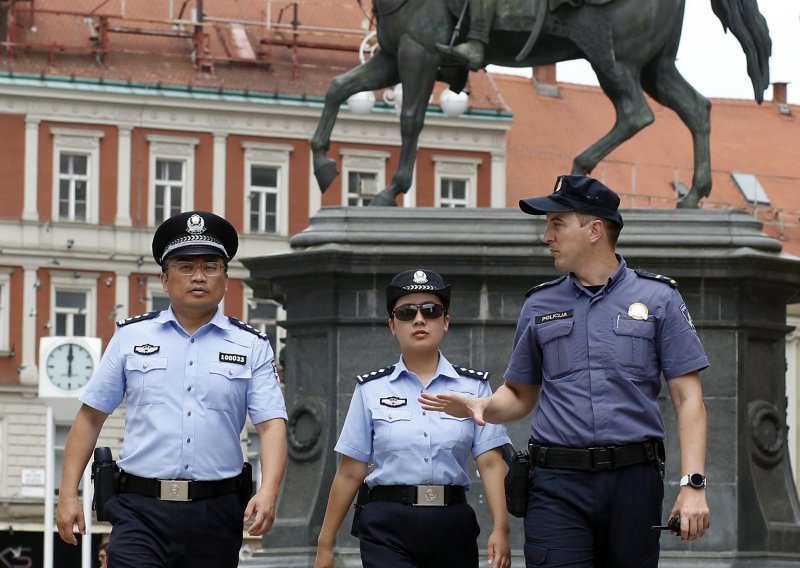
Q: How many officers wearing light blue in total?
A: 2